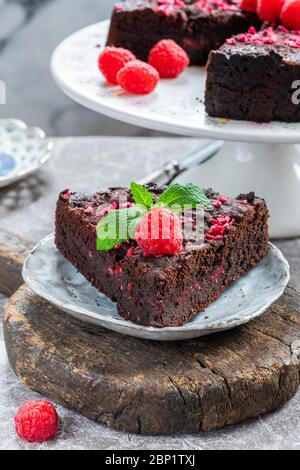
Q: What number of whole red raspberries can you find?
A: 8